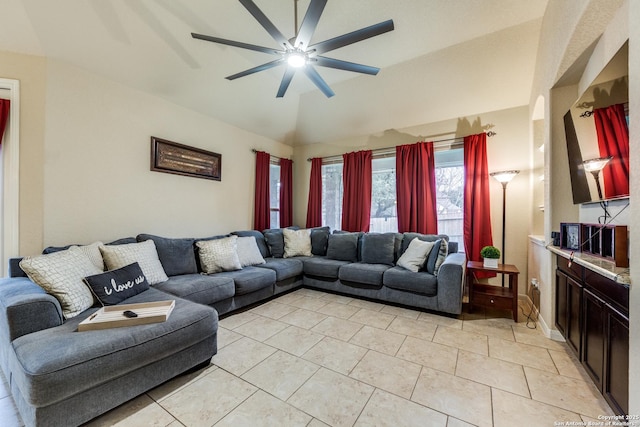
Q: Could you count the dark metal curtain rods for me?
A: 2